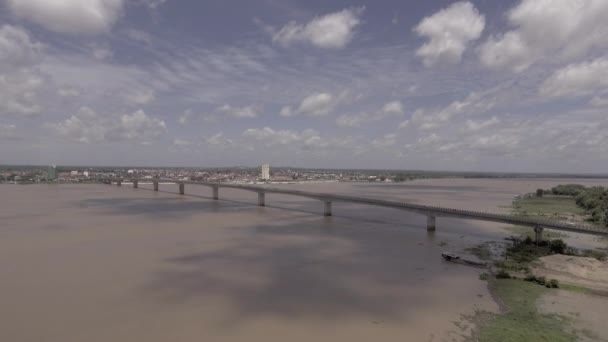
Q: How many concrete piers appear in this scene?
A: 9